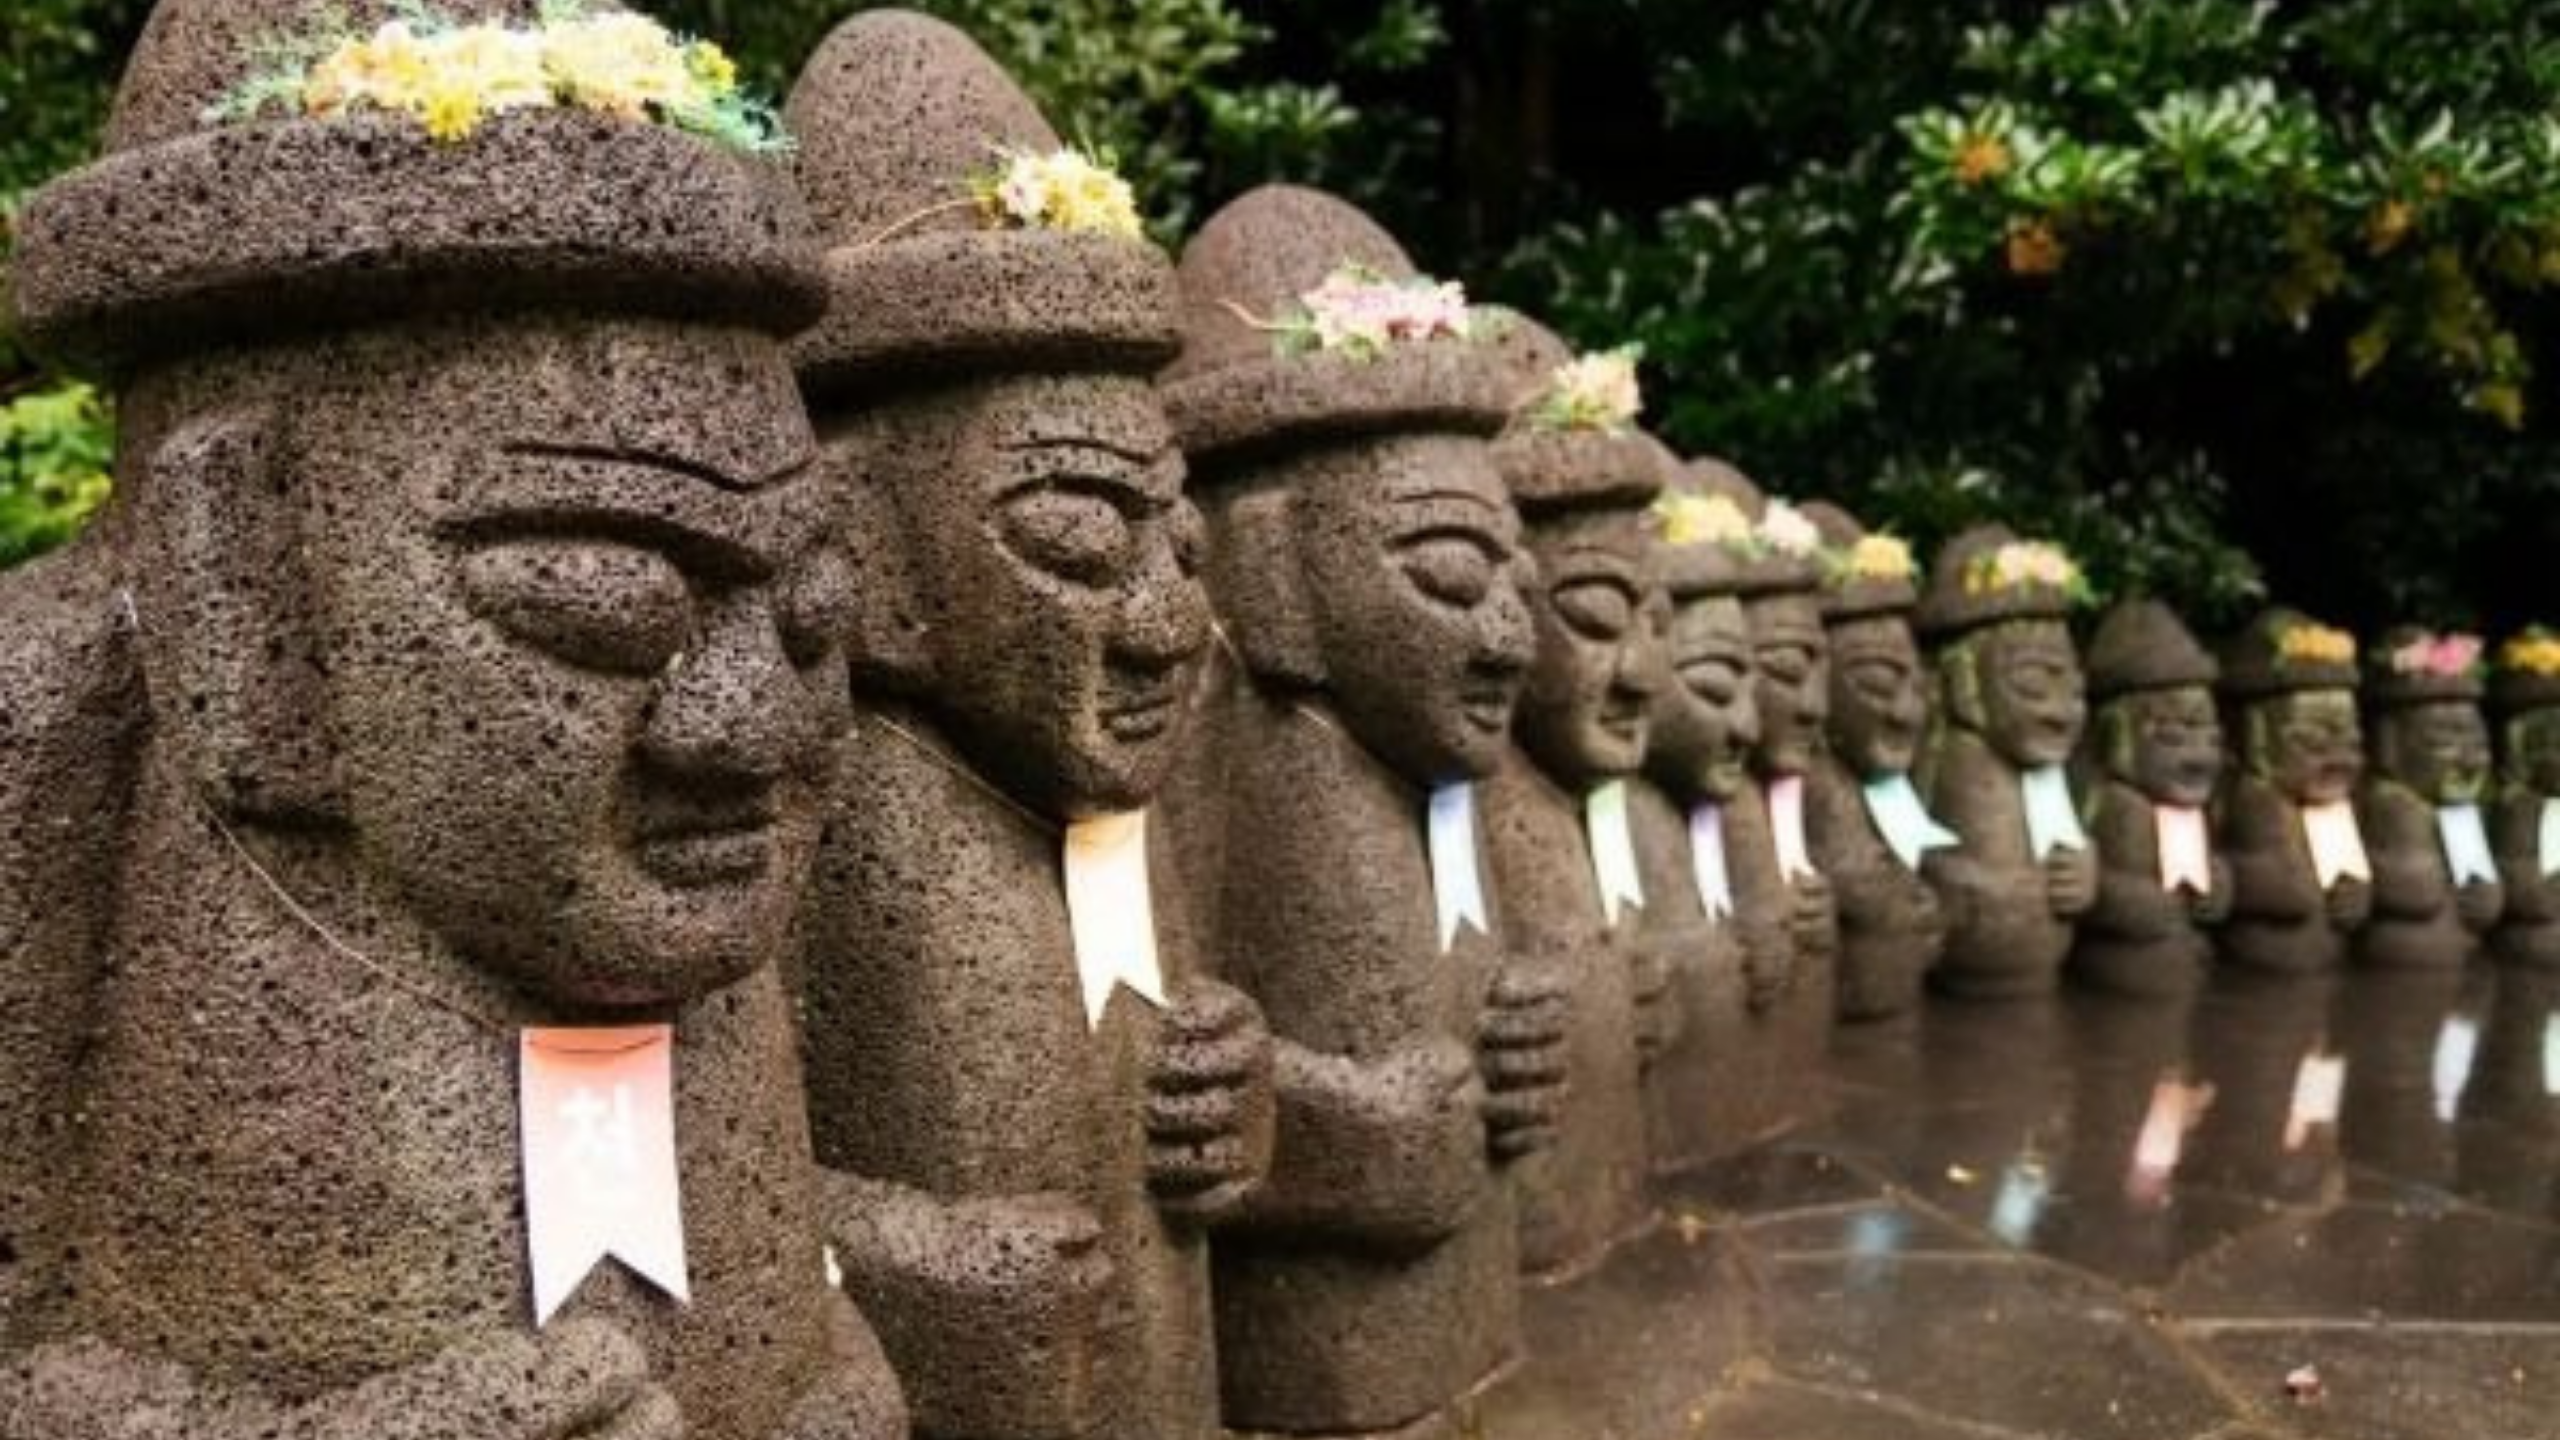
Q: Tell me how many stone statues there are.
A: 12